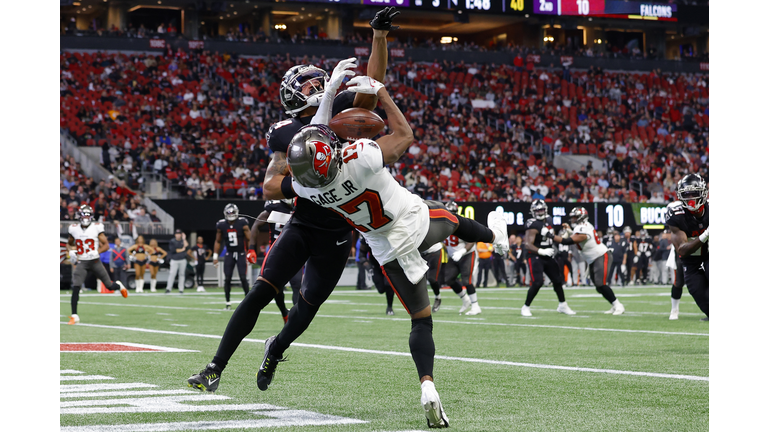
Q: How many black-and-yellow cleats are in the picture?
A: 2